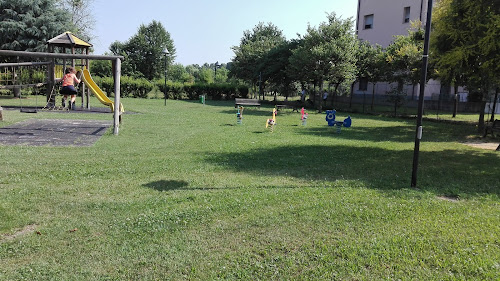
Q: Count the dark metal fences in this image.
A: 1